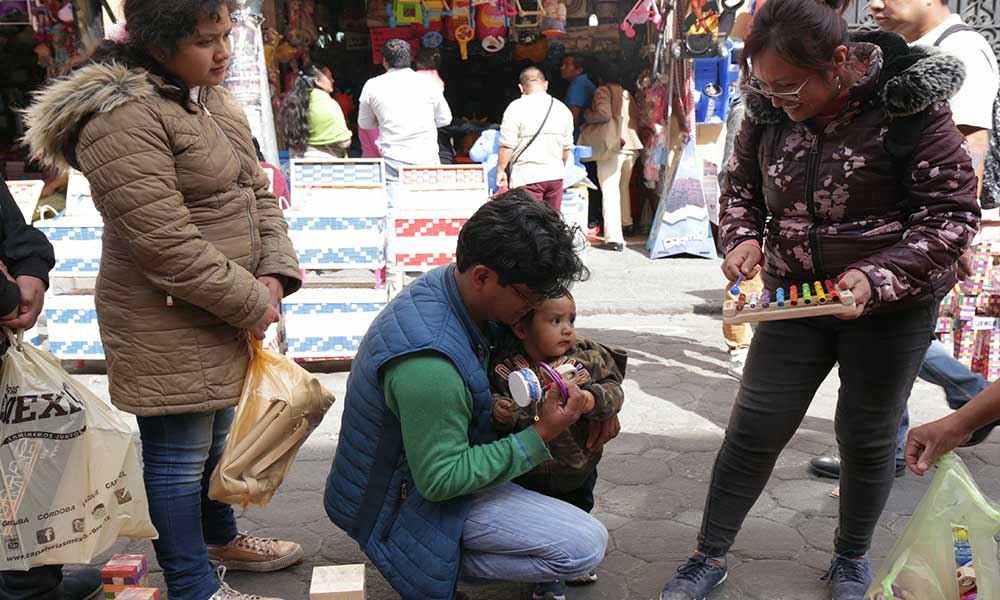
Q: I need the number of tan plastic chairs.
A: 0